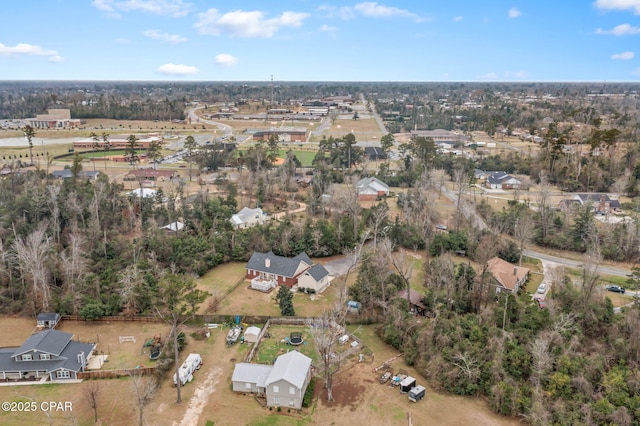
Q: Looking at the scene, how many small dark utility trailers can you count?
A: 2